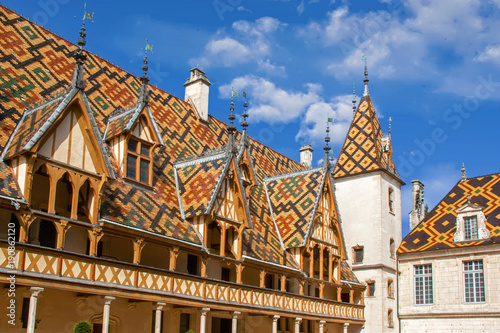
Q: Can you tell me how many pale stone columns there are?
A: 9